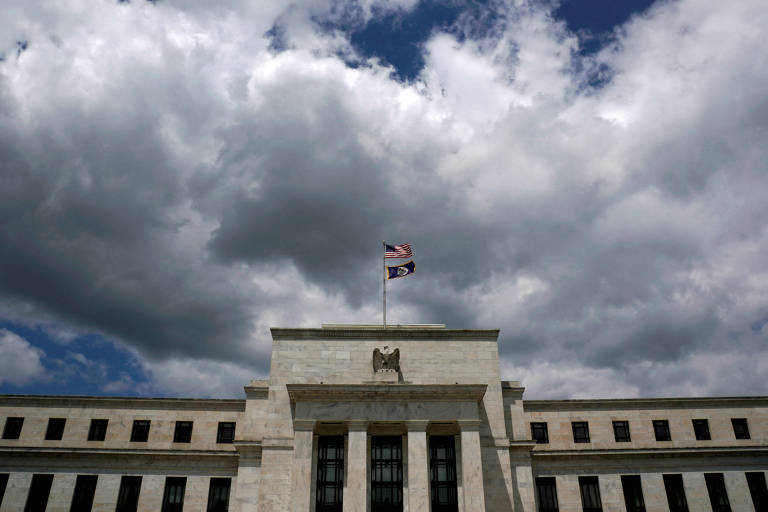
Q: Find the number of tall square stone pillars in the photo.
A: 4